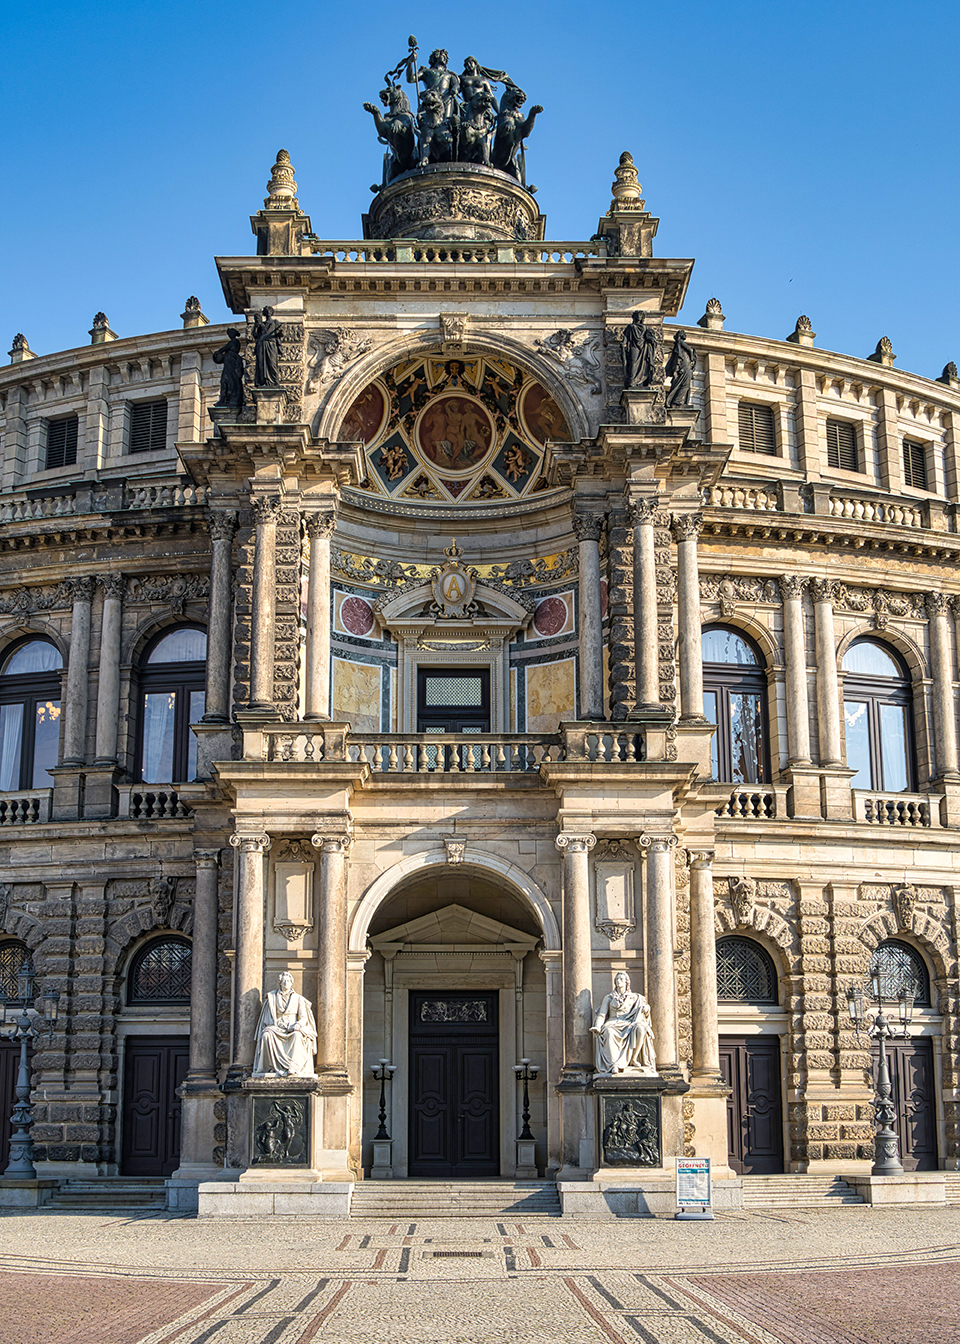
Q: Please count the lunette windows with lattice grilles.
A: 4